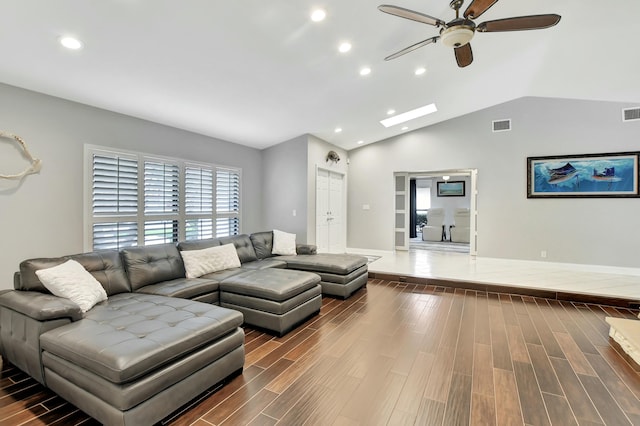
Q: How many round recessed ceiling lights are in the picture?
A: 9